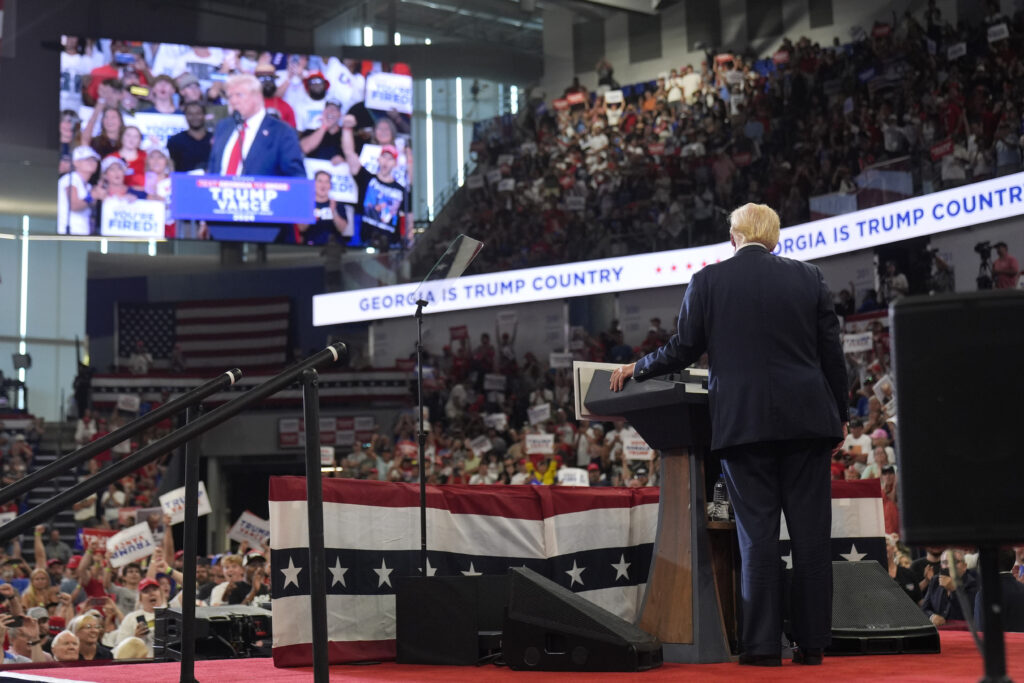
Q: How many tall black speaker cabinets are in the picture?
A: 1